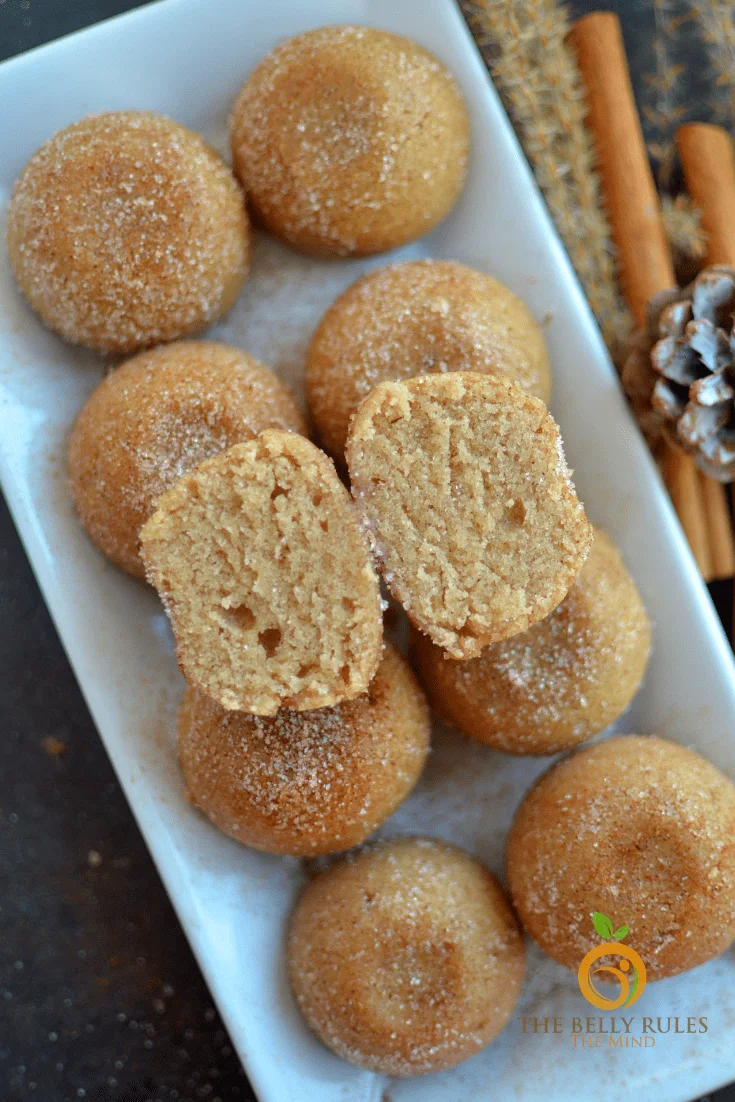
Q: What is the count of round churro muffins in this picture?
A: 8